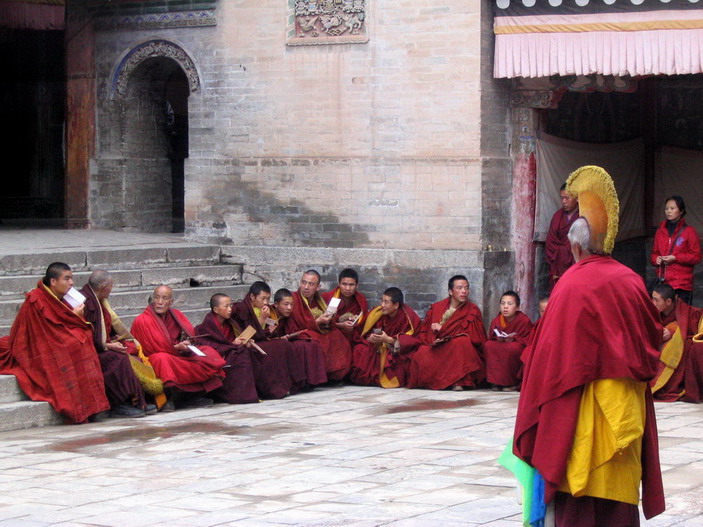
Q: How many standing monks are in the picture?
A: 2